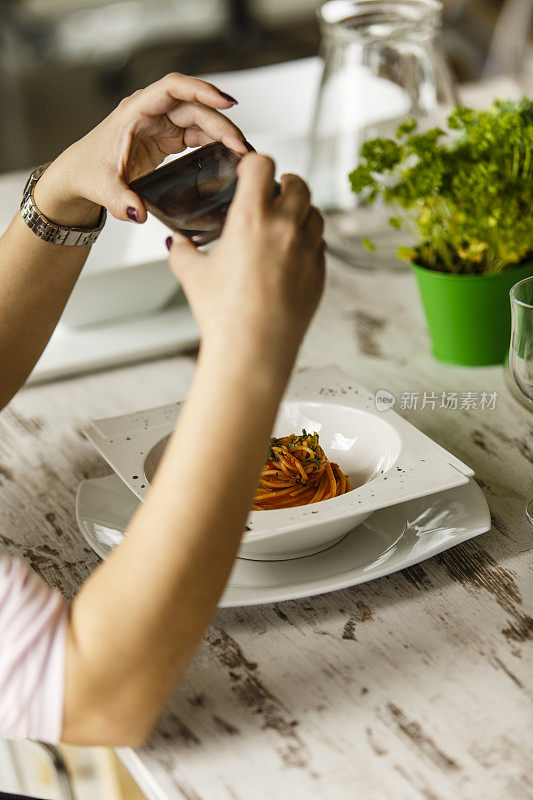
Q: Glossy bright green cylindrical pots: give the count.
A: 1